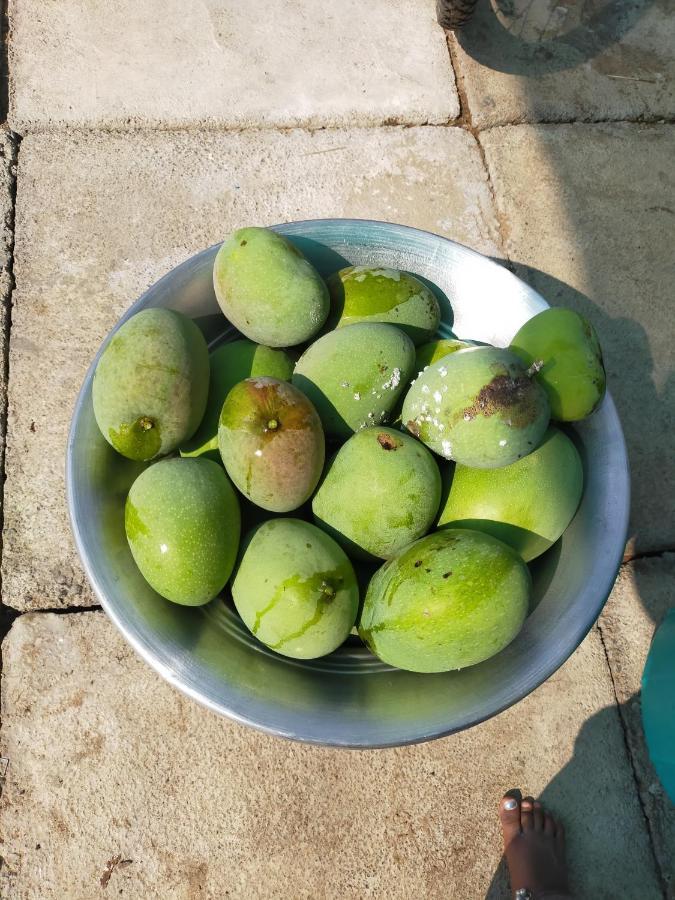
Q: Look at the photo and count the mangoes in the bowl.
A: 14